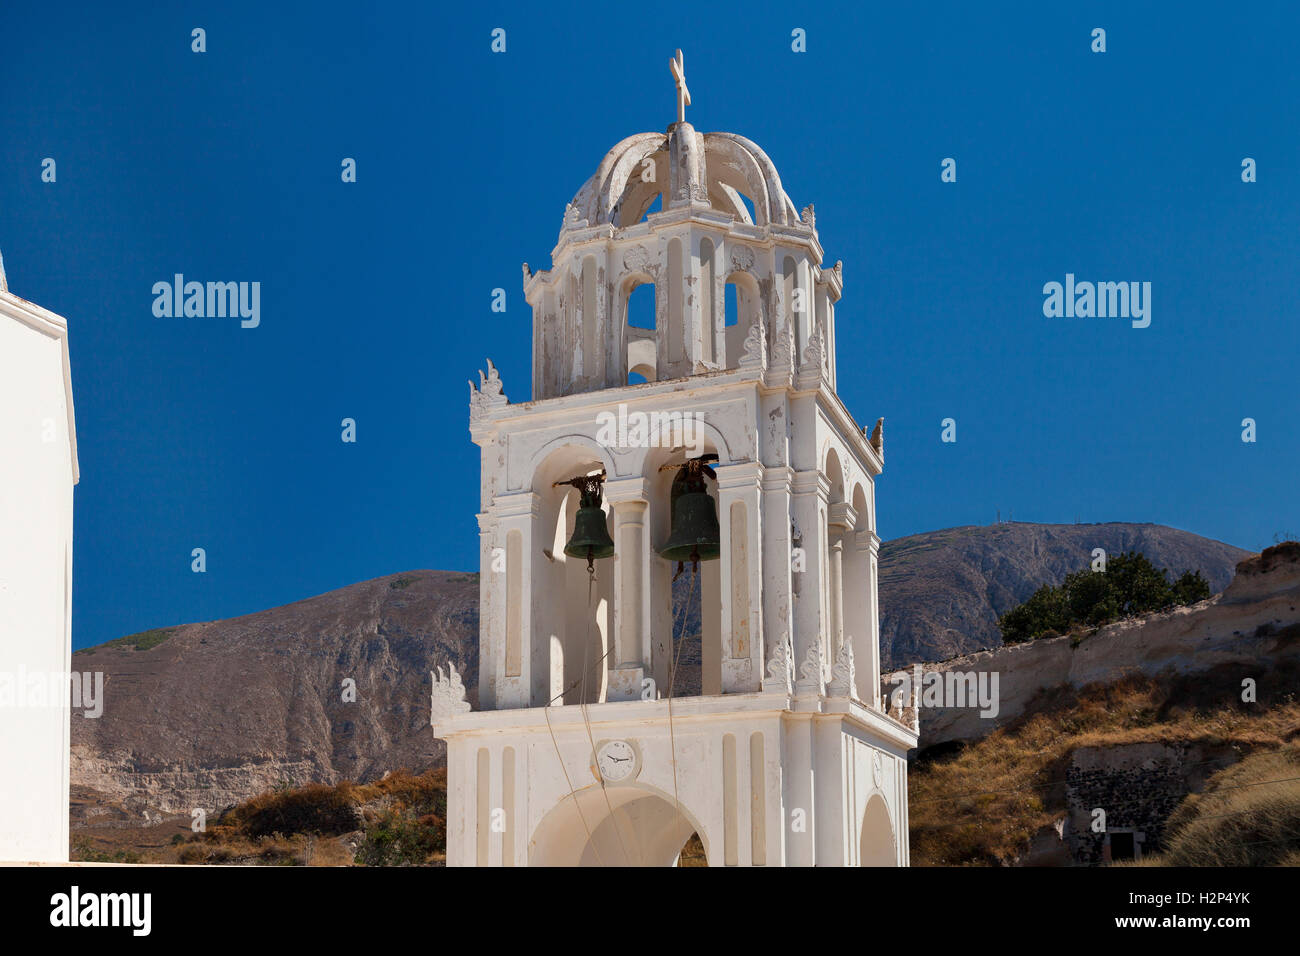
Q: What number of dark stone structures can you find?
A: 1